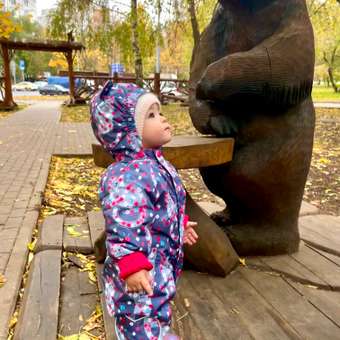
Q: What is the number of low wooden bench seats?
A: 1